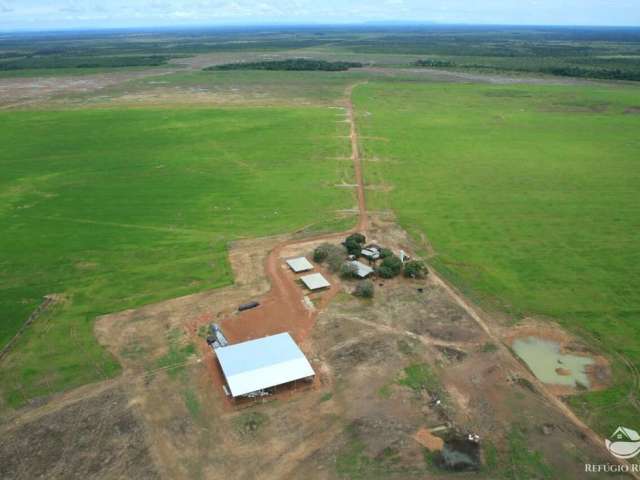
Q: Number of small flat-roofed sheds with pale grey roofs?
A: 2